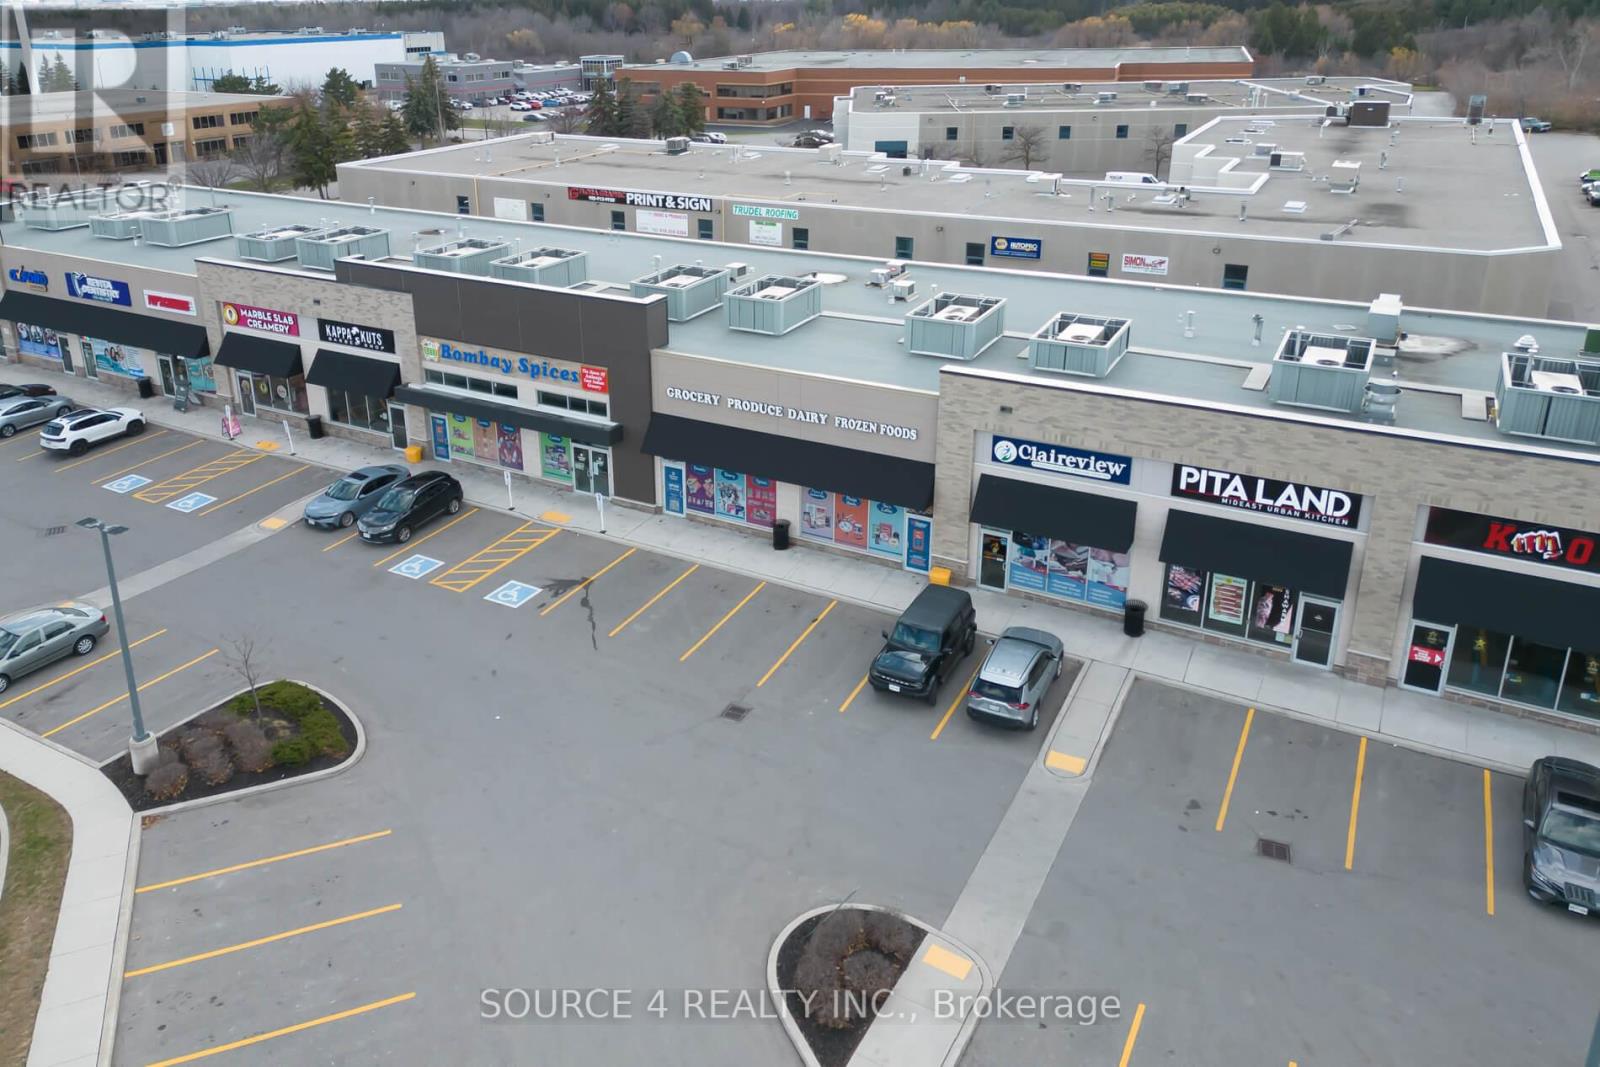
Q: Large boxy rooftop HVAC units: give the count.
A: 13